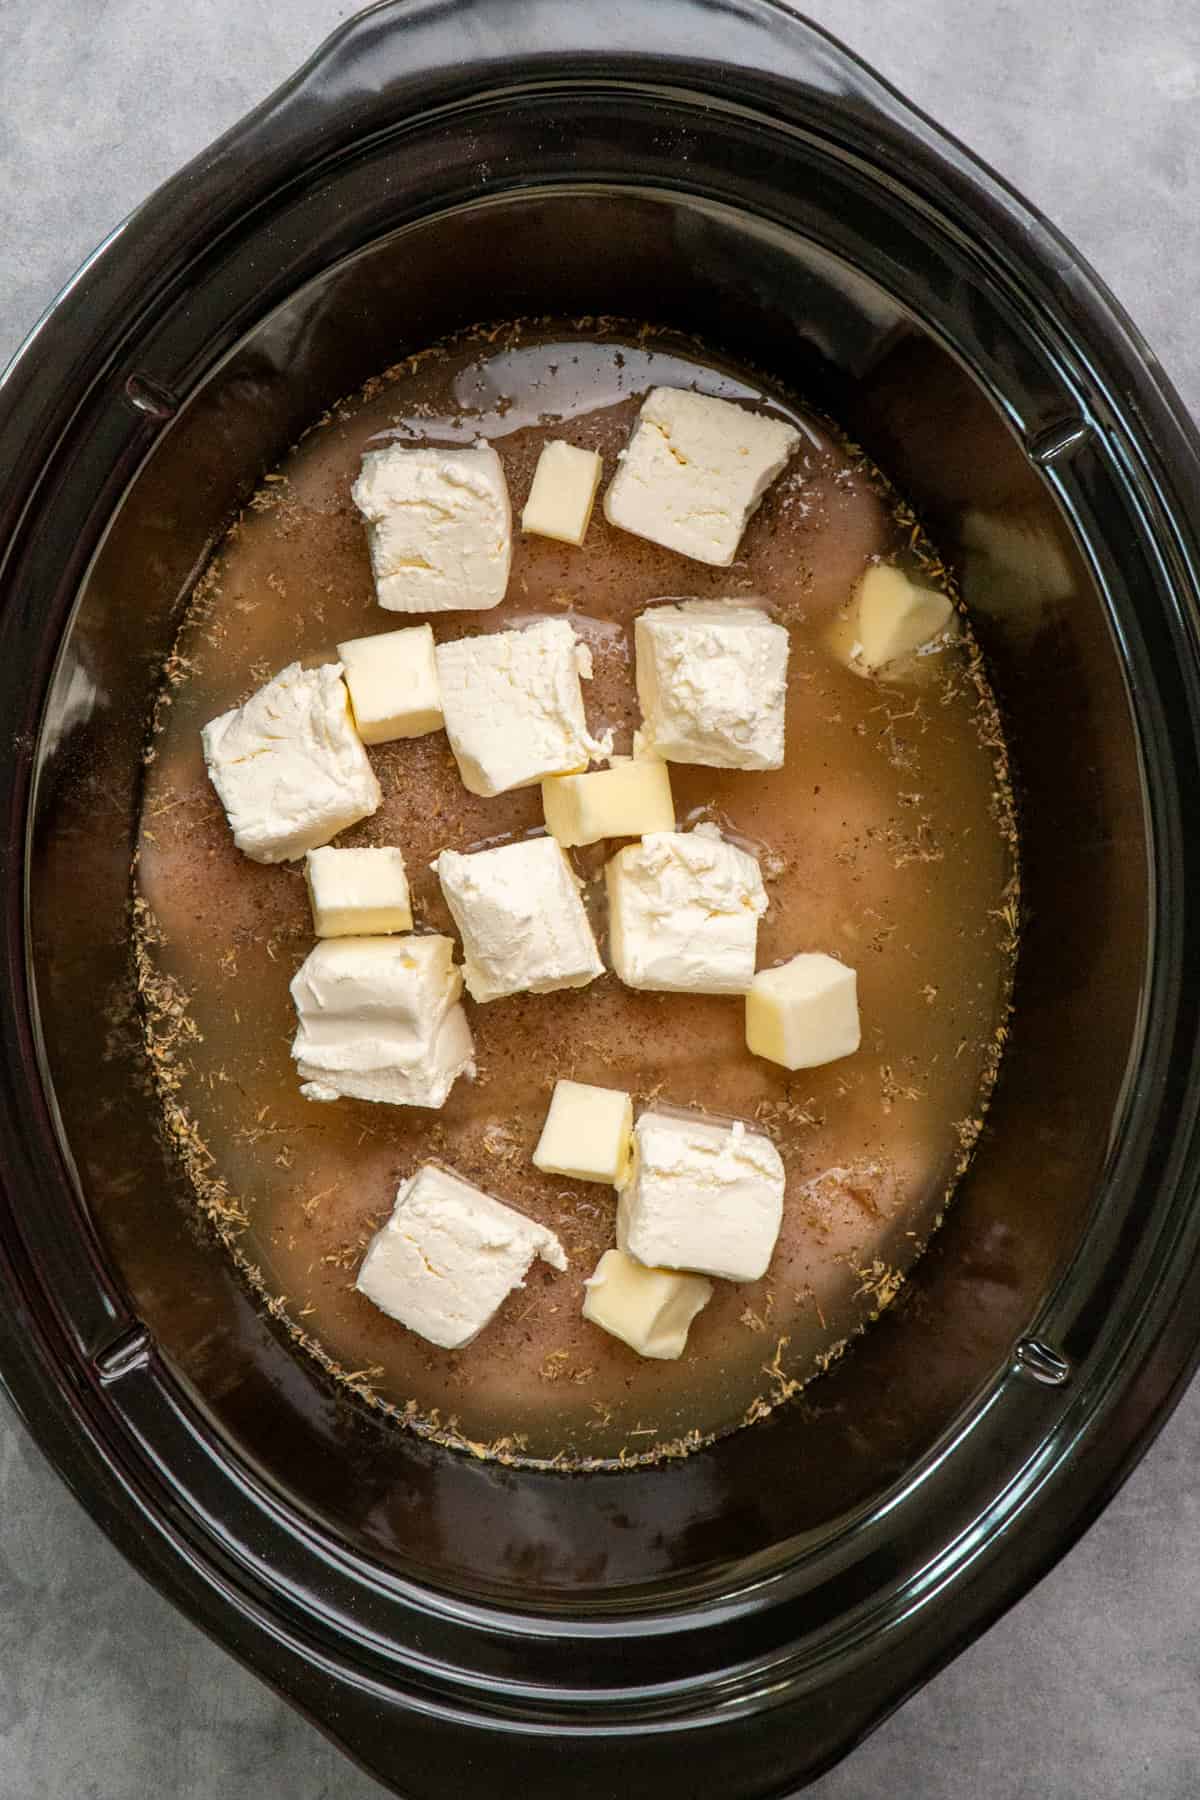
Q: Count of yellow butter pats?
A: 8